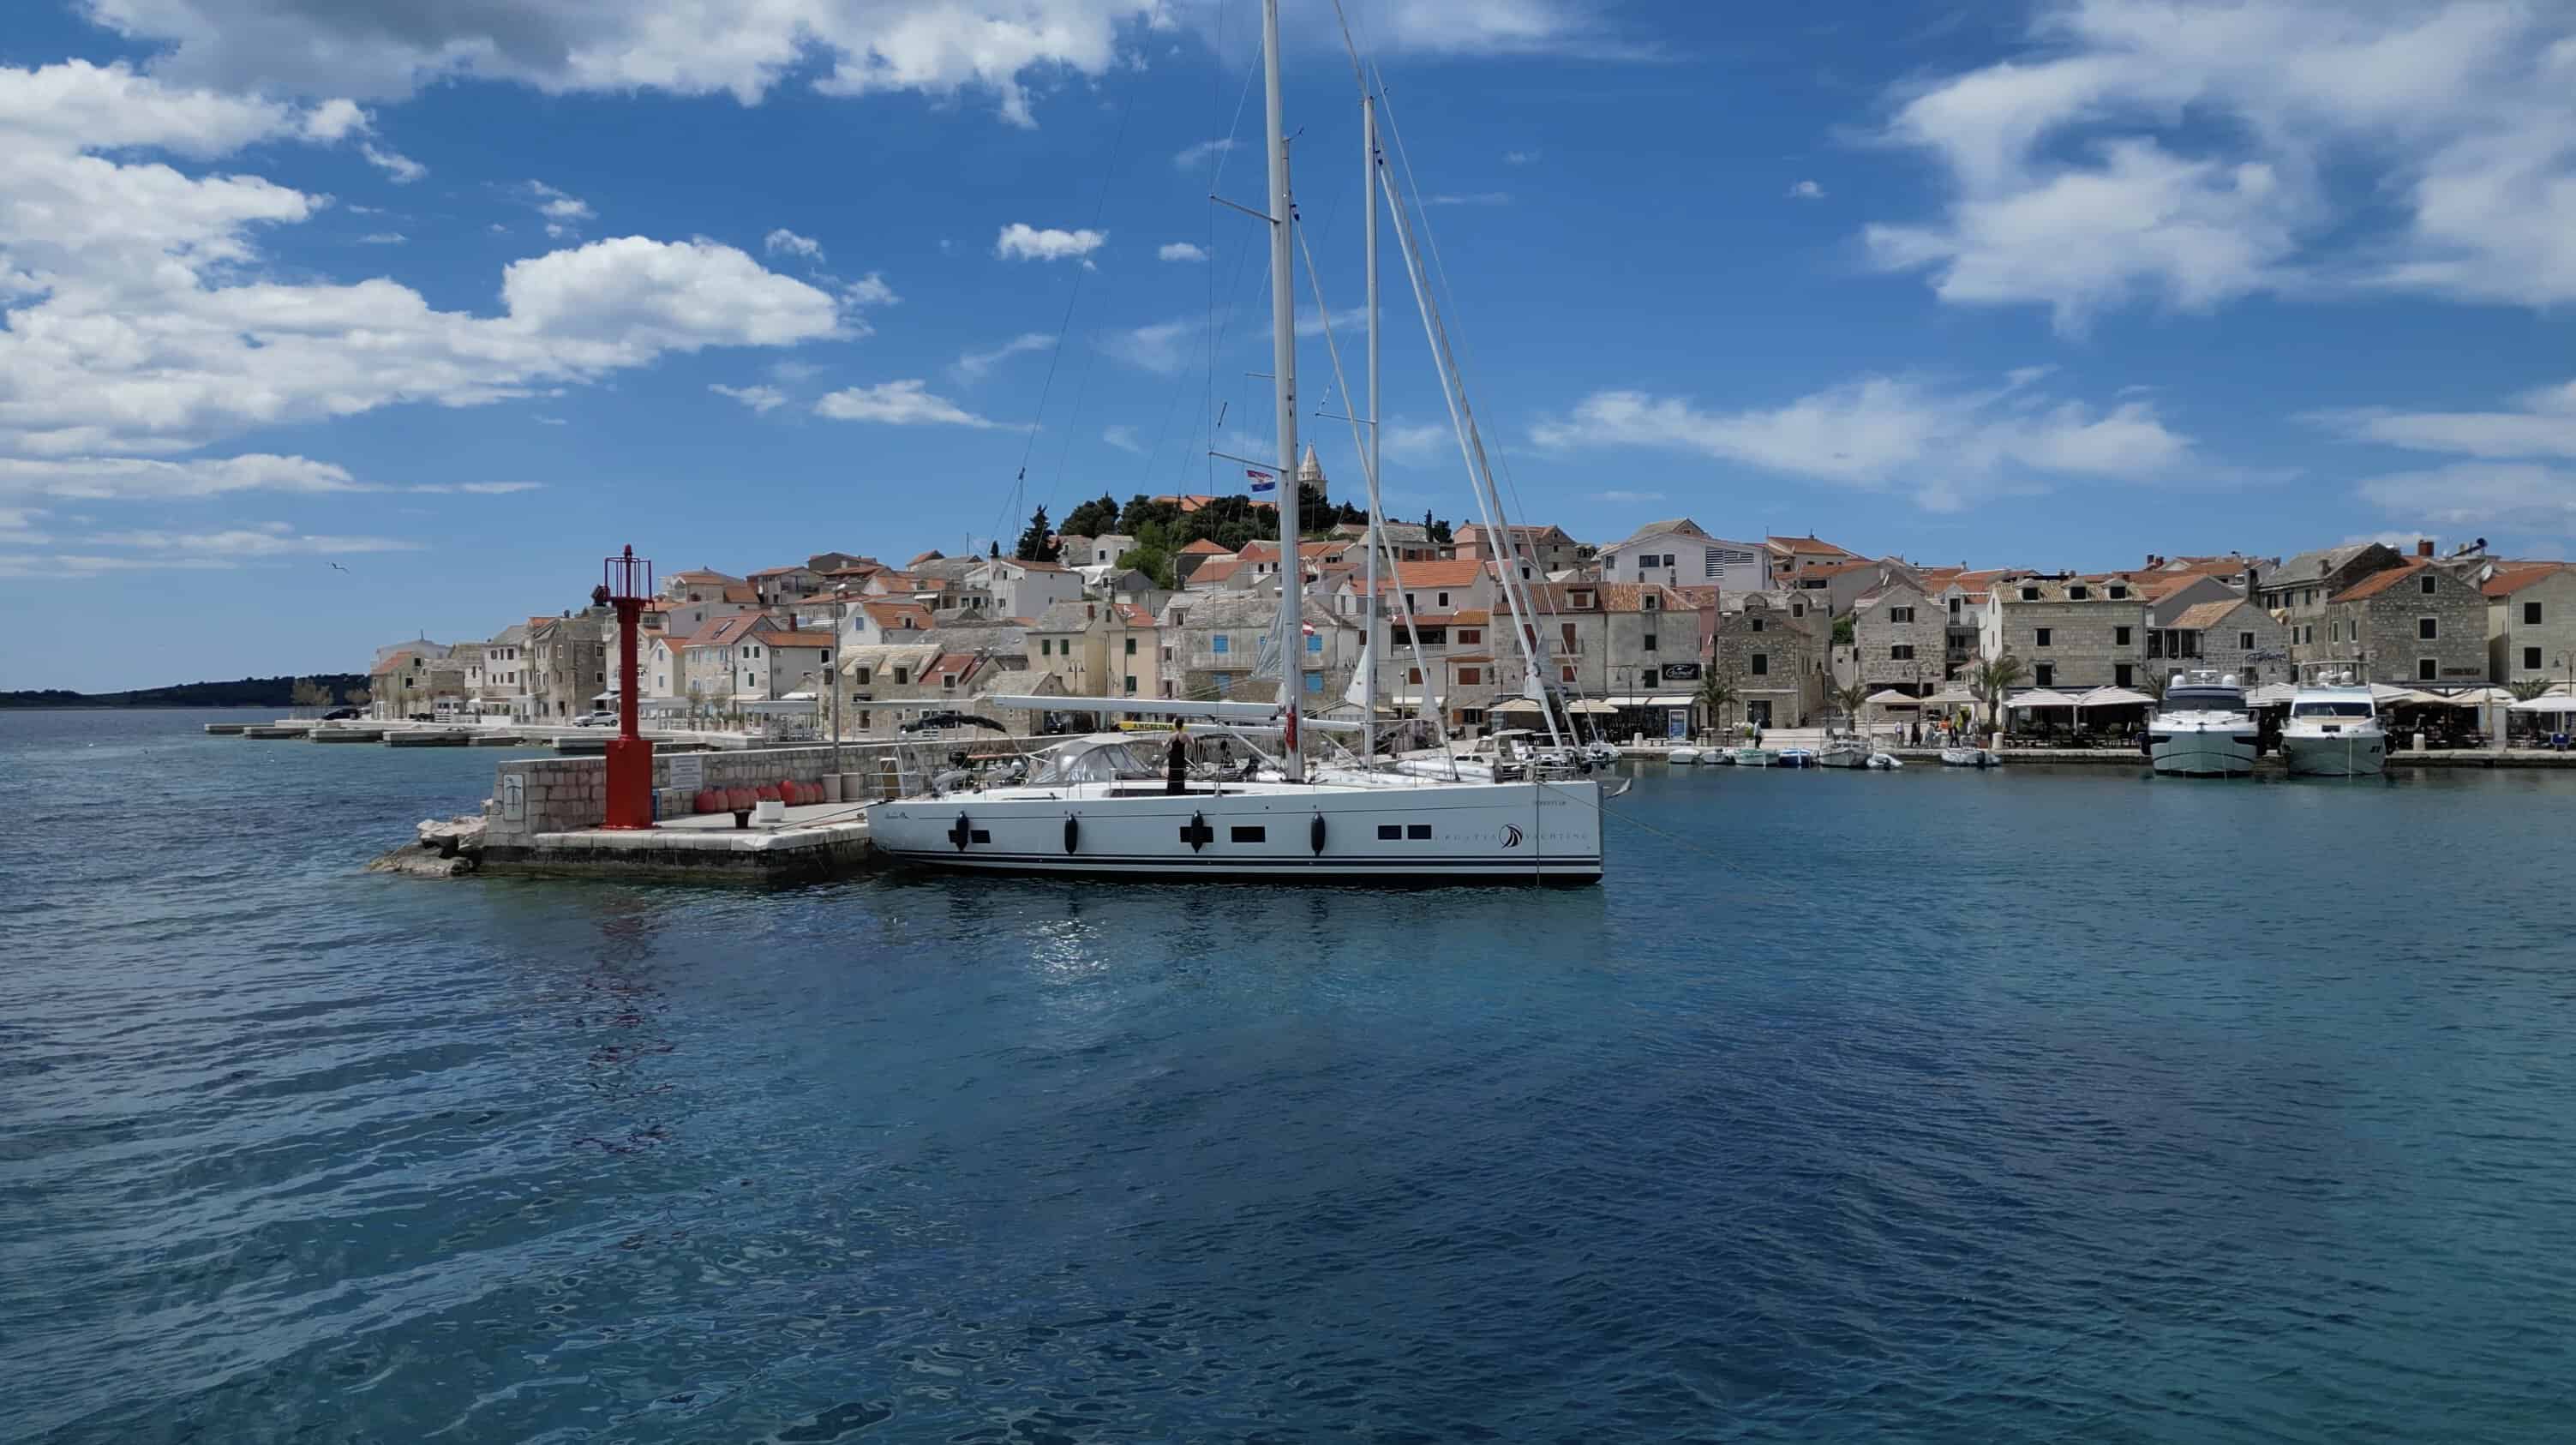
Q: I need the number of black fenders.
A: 4